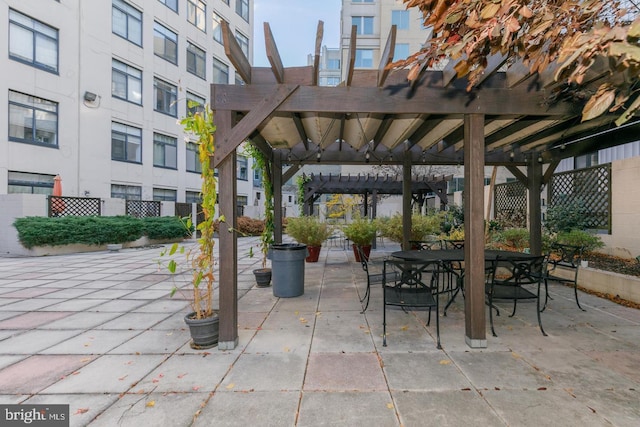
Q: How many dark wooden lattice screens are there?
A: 4